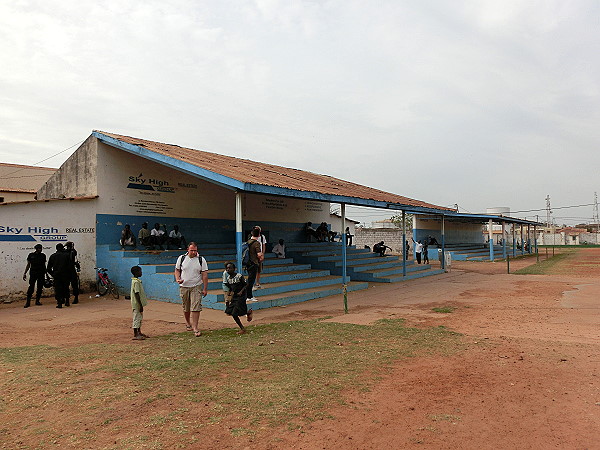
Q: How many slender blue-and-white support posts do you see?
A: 10